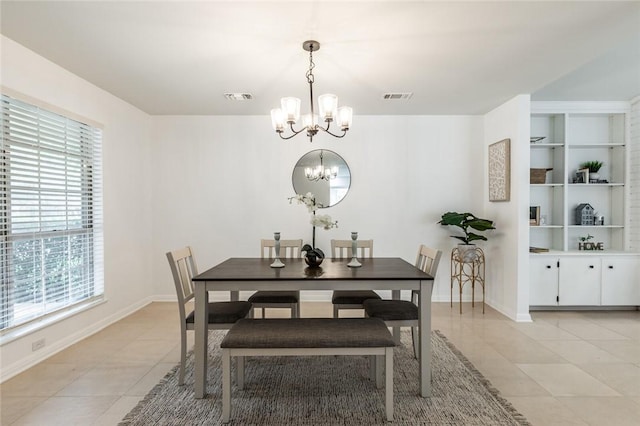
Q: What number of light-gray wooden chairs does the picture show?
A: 4